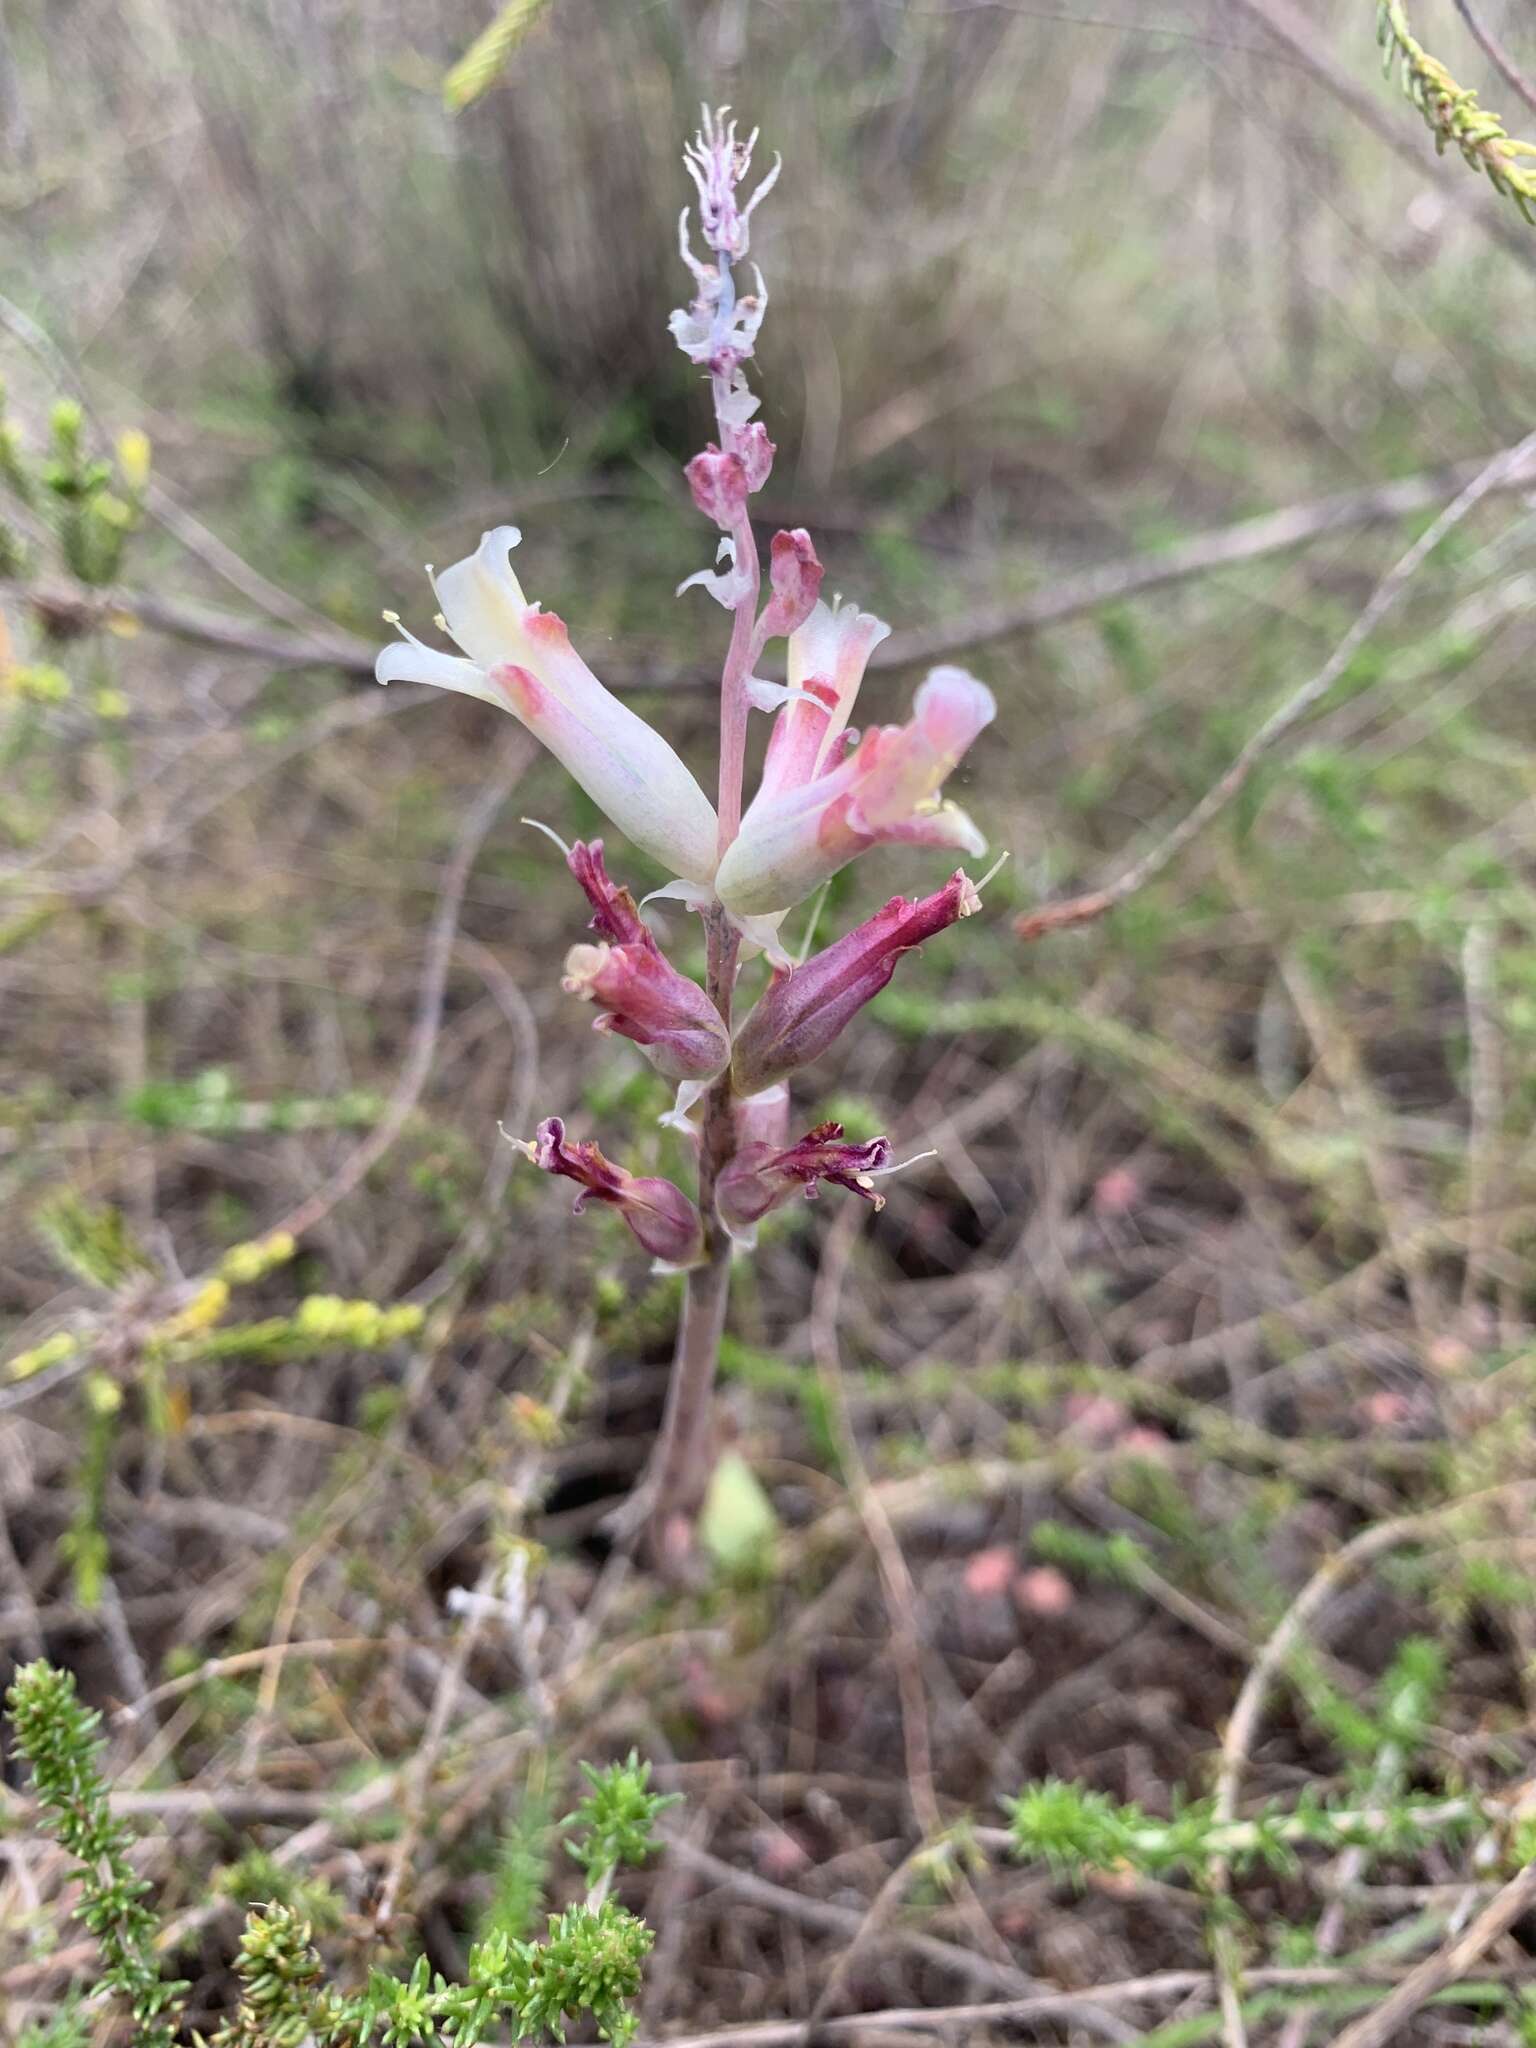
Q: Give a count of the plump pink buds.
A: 3